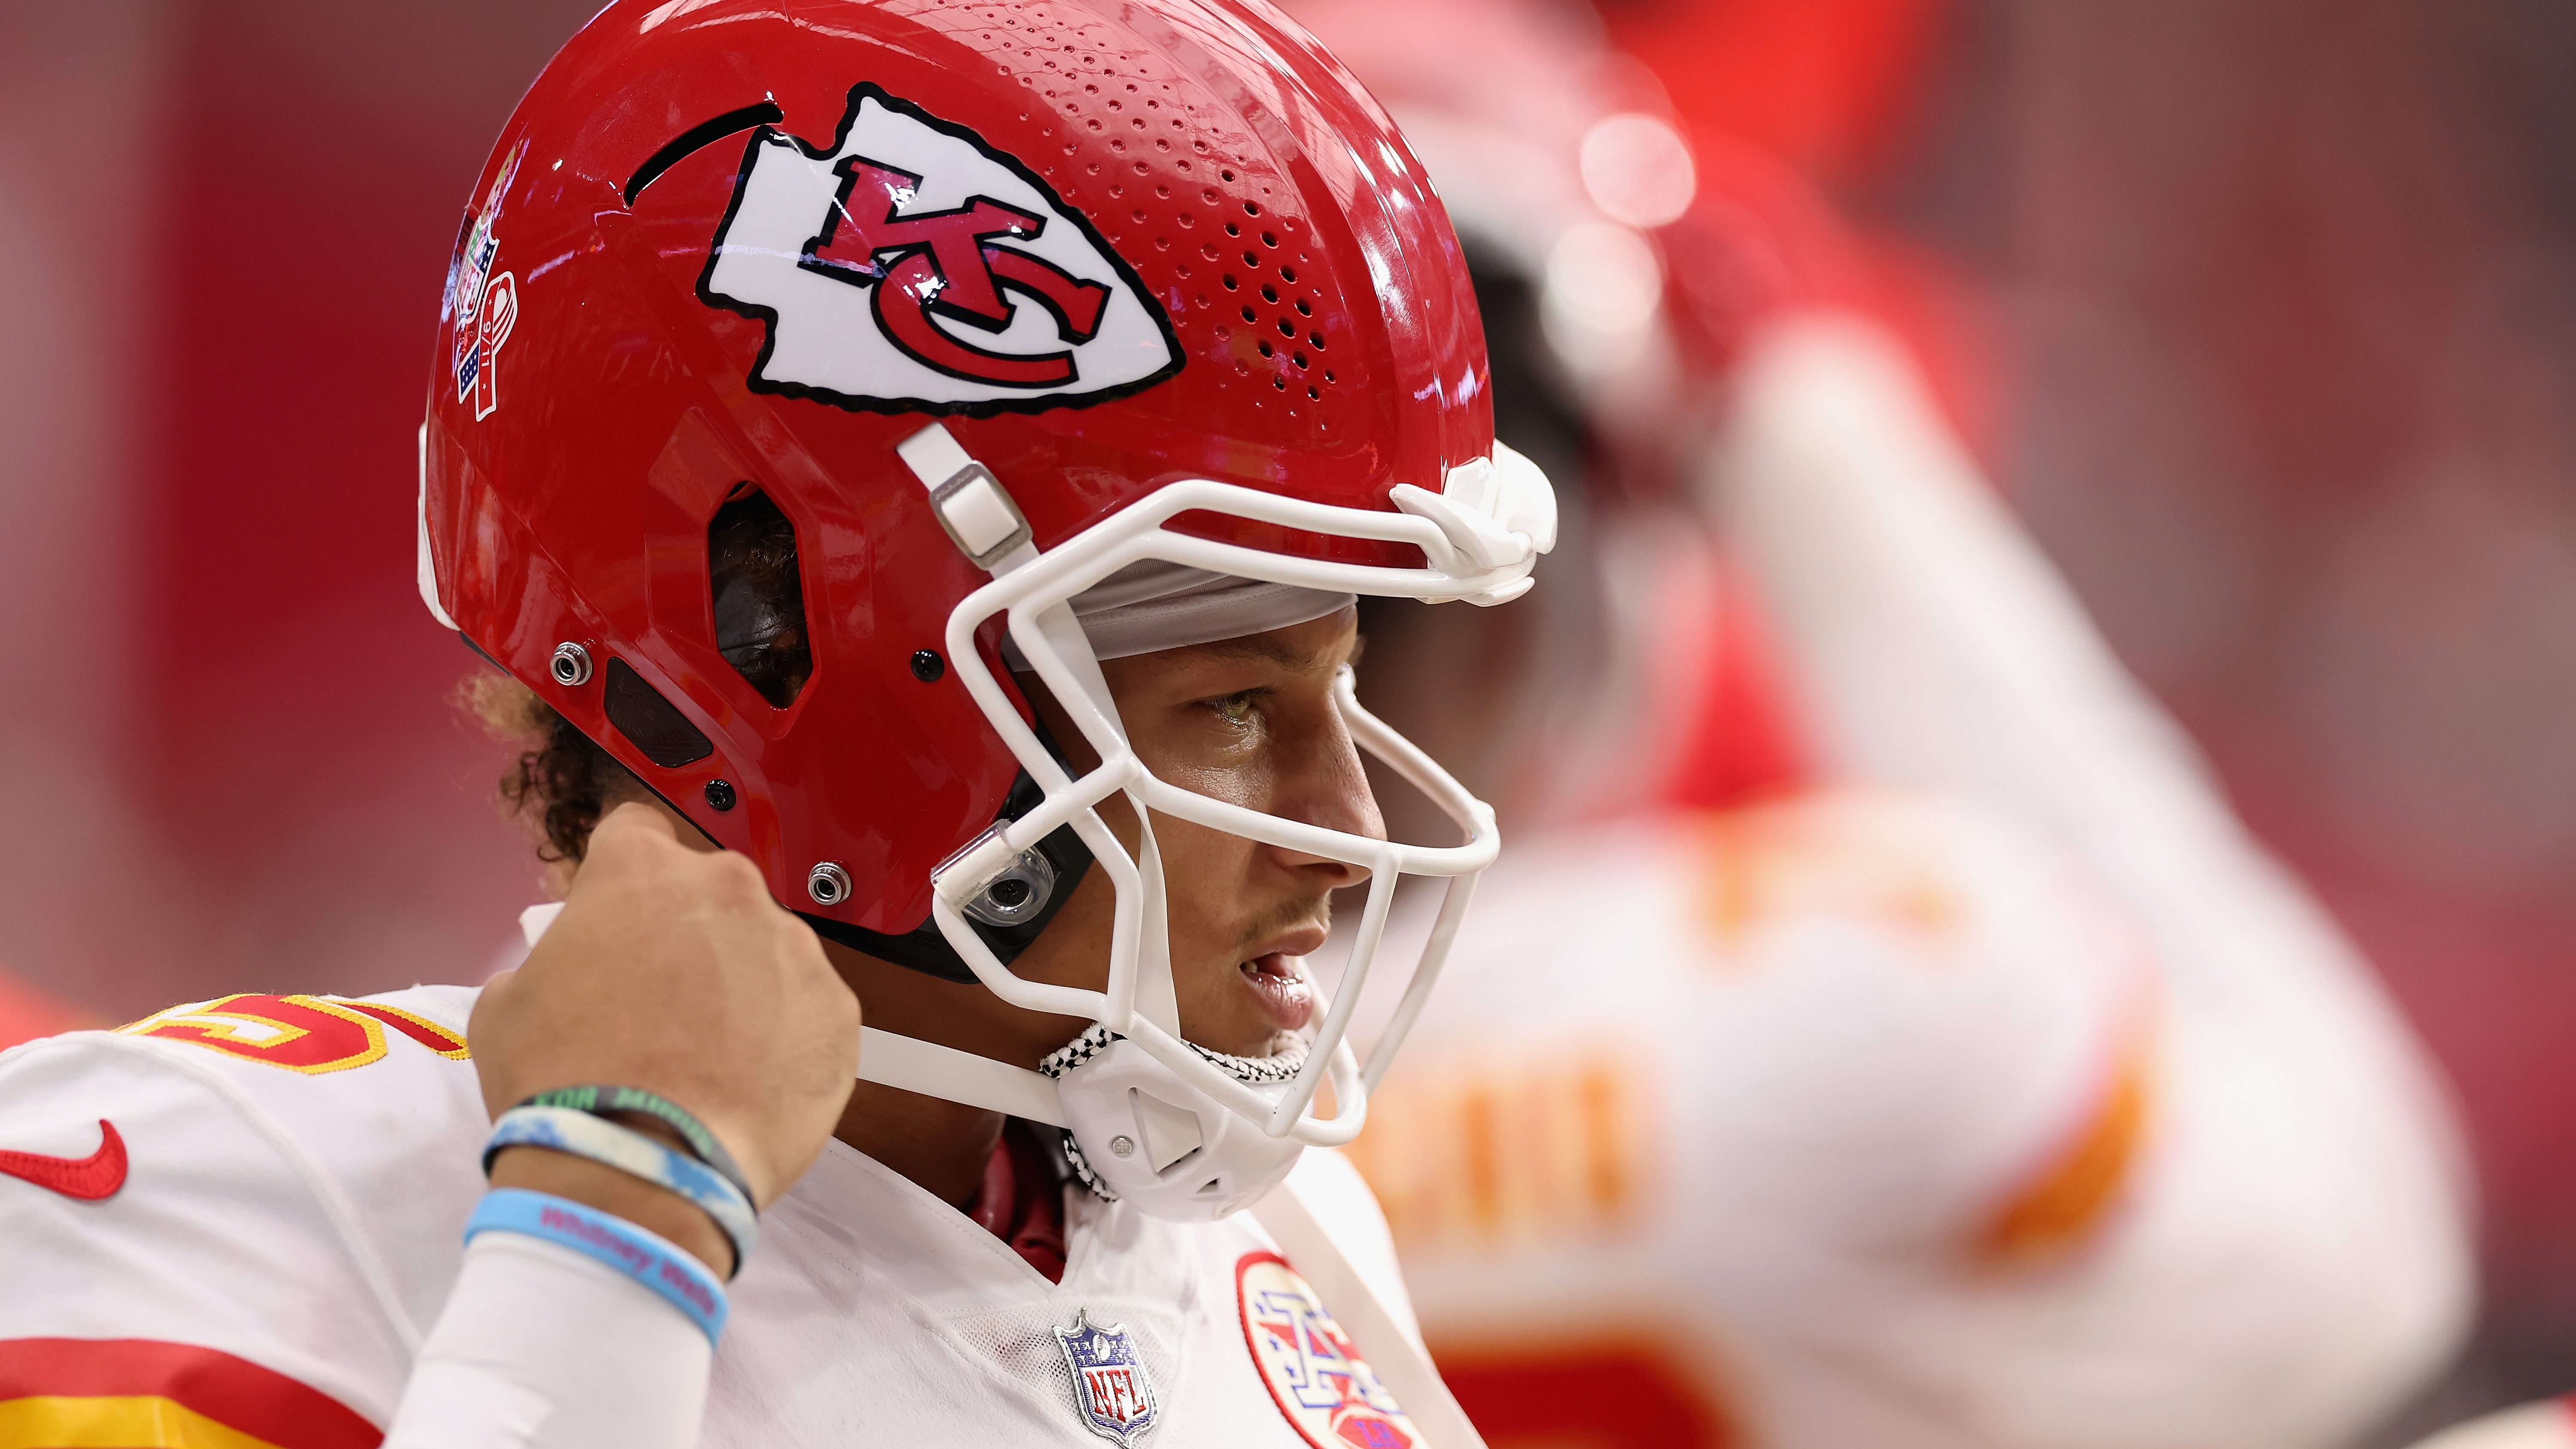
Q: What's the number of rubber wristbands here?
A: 3